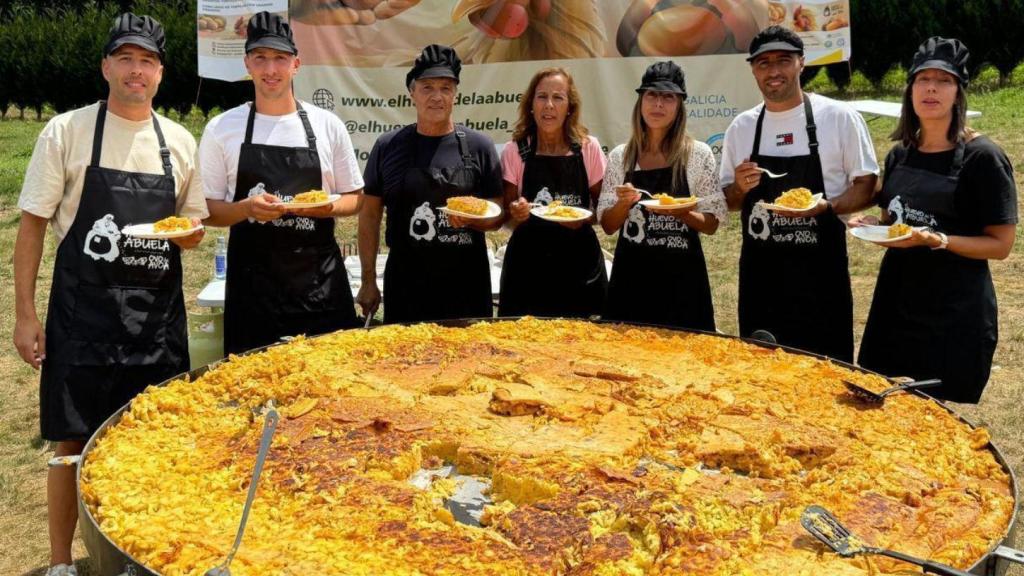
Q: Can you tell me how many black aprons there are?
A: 7